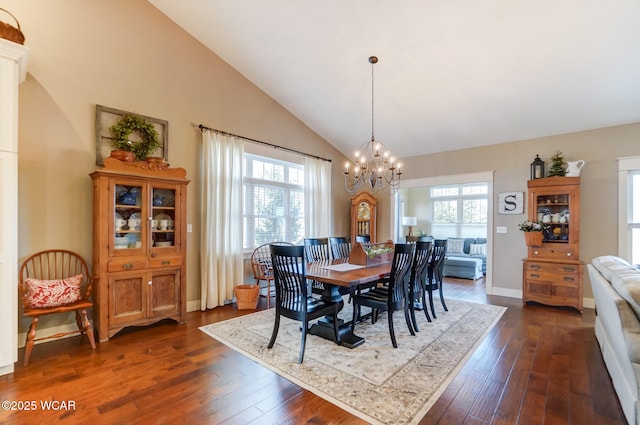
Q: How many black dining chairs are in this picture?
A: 8